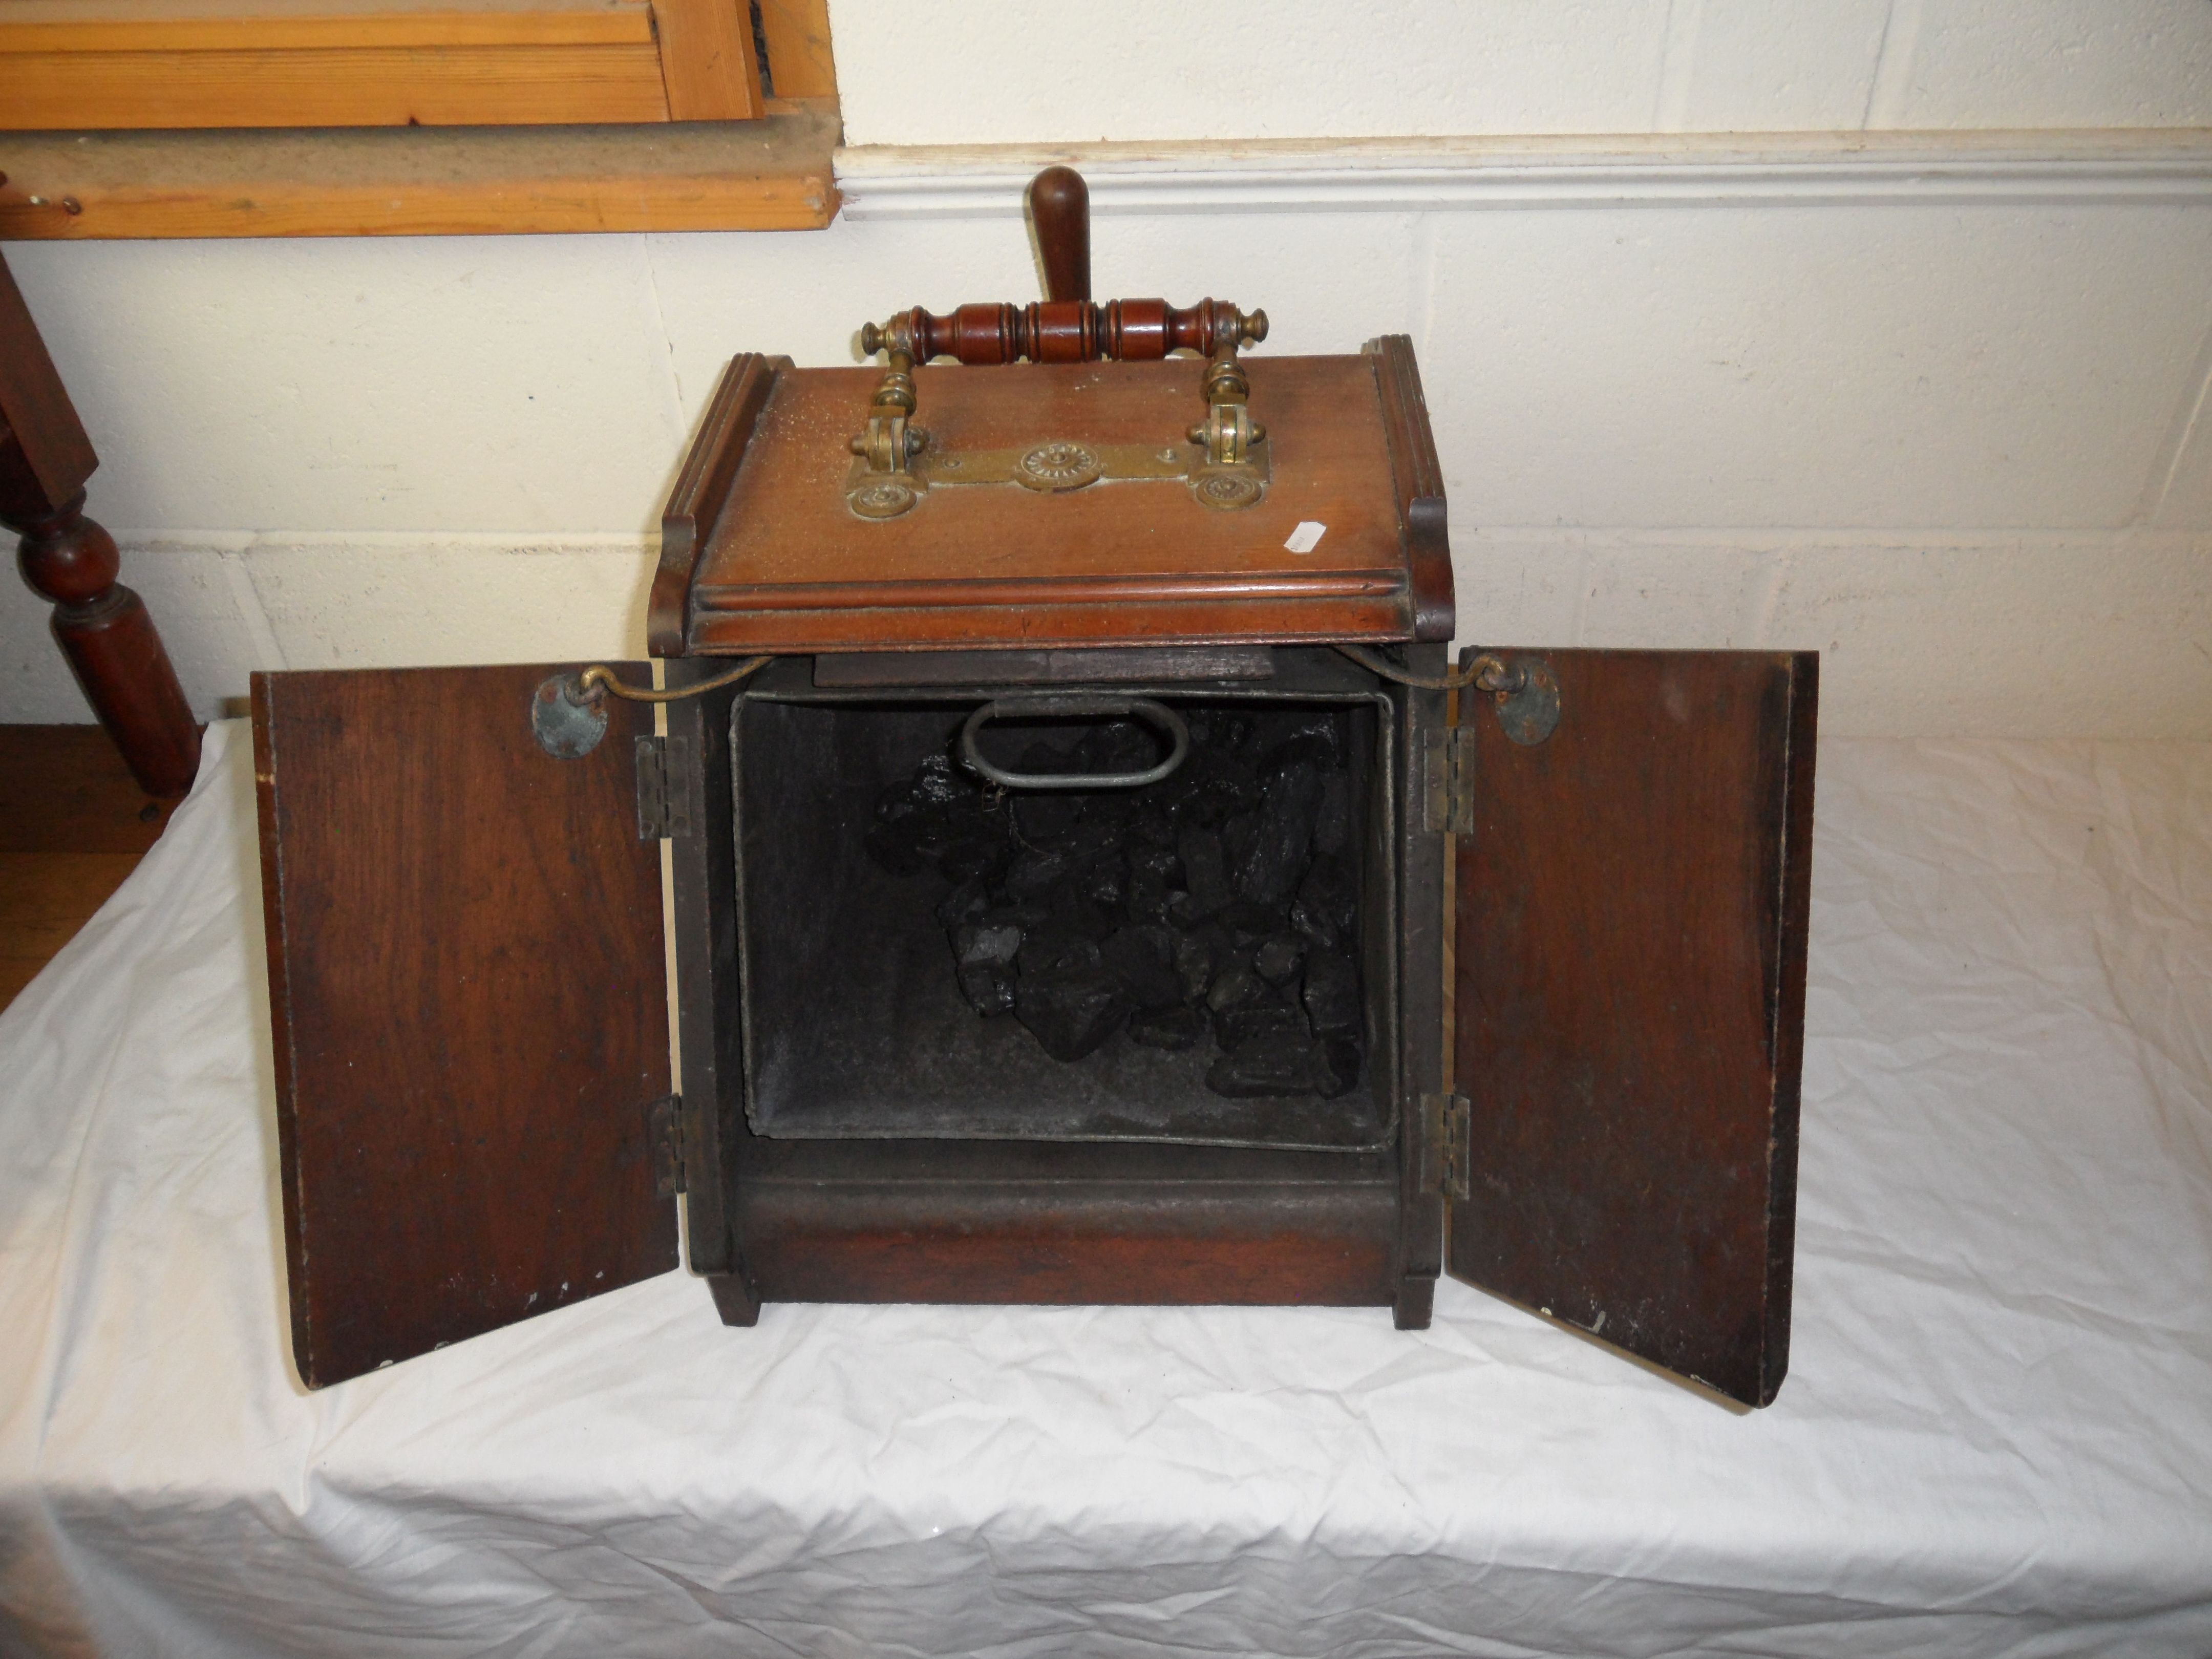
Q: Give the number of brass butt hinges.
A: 4